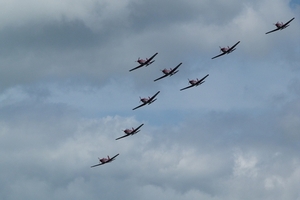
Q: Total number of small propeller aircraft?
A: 8